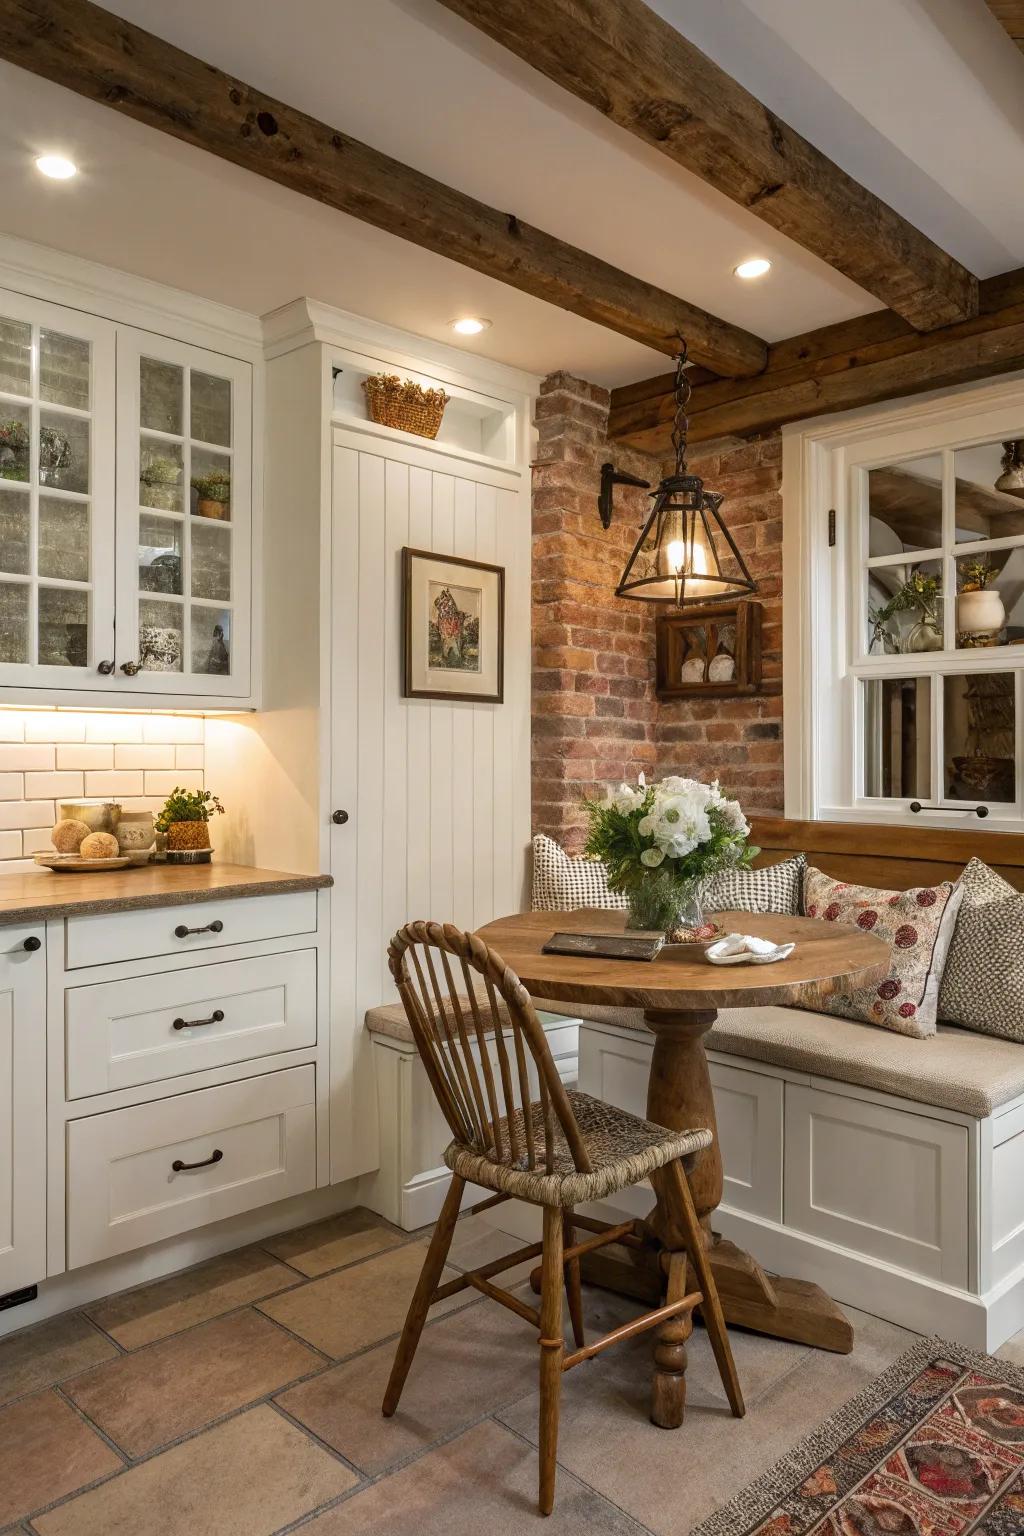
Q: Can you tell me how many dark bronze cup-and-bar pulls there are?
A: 3